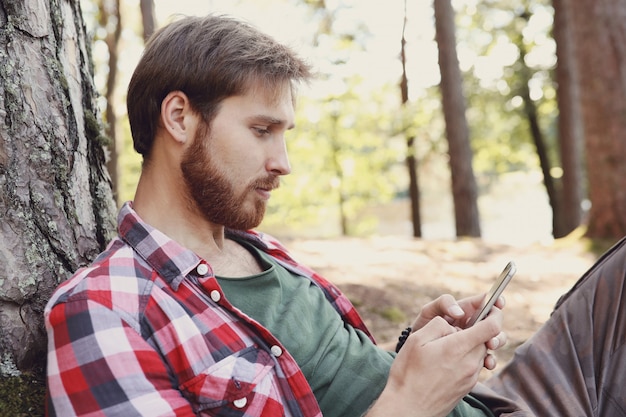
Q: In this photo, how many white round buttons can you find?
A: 4